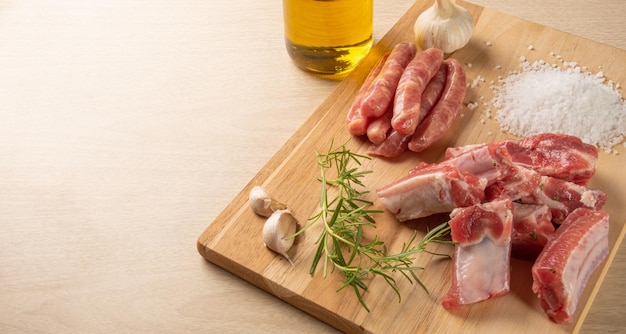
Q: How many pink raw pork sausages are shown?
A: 6